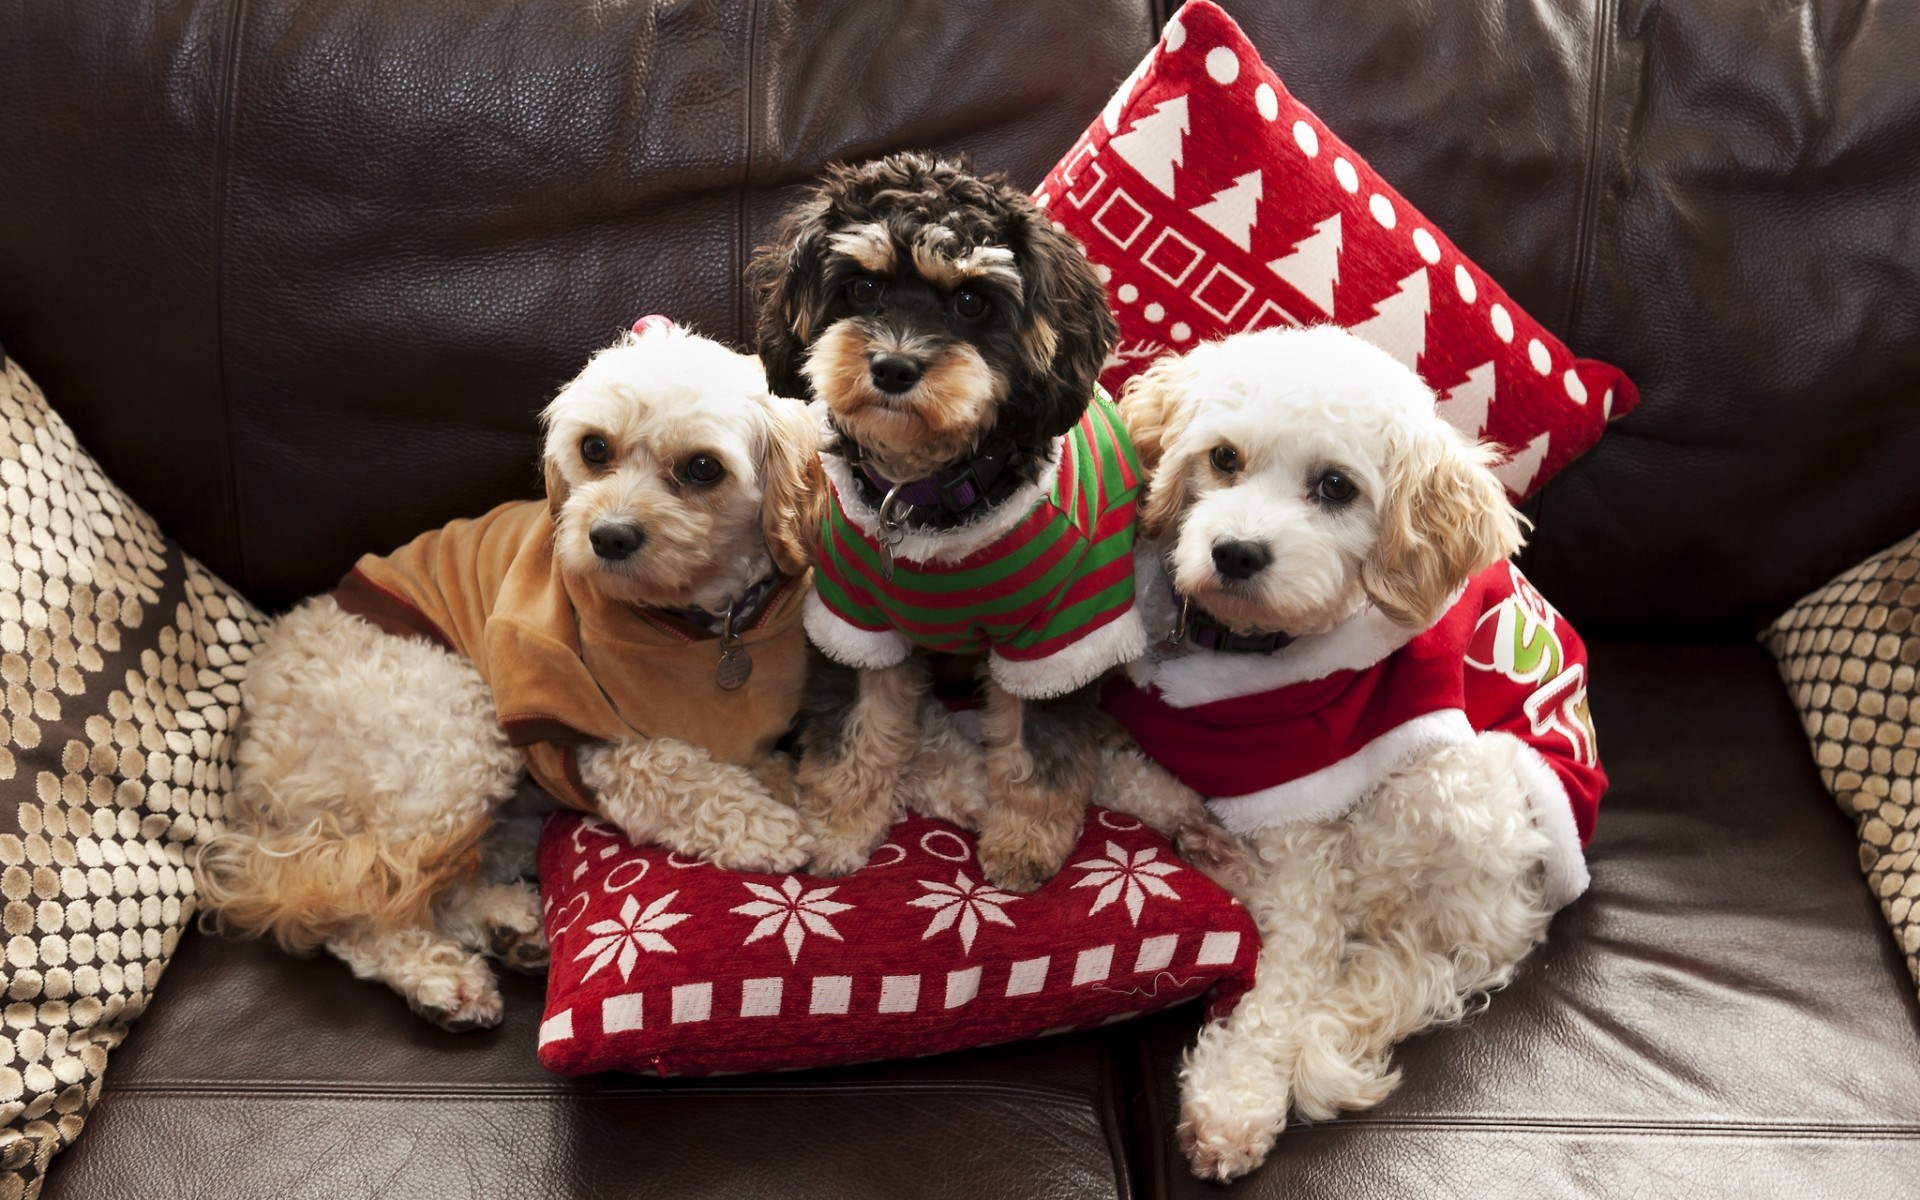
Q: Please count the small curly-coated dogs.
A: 3